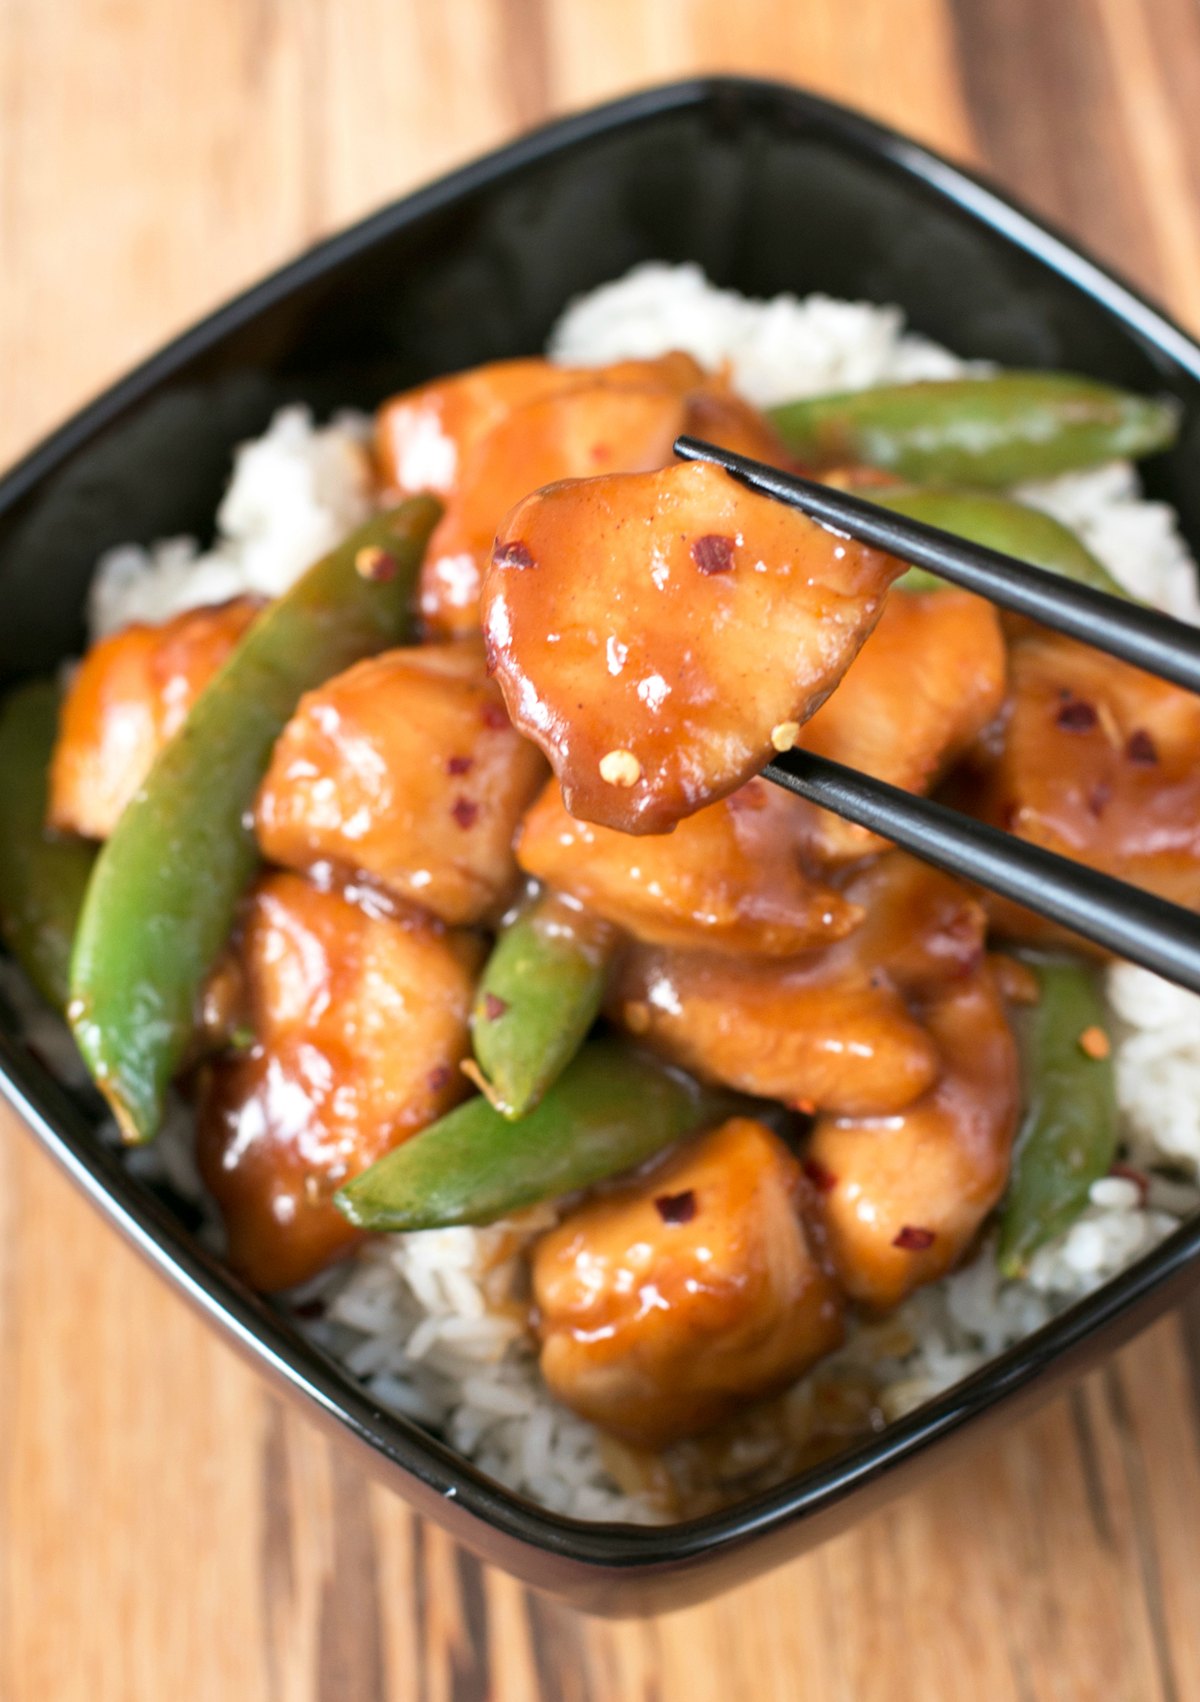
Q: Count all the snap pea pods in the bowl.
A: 7